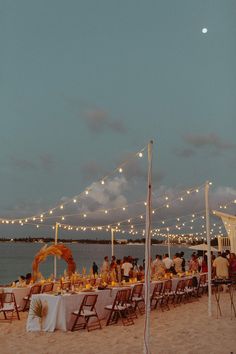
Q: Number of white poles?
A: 5